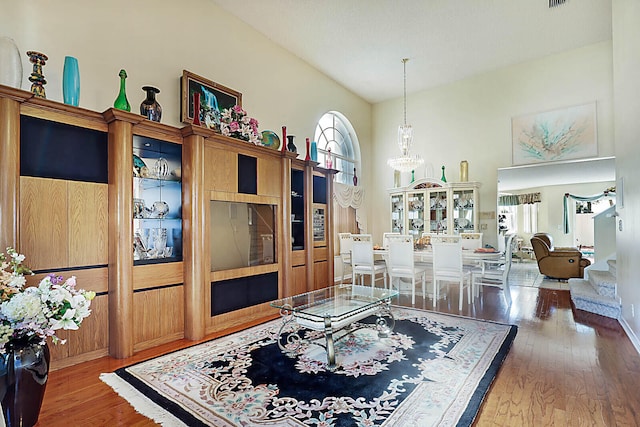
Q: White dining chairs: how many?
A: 8